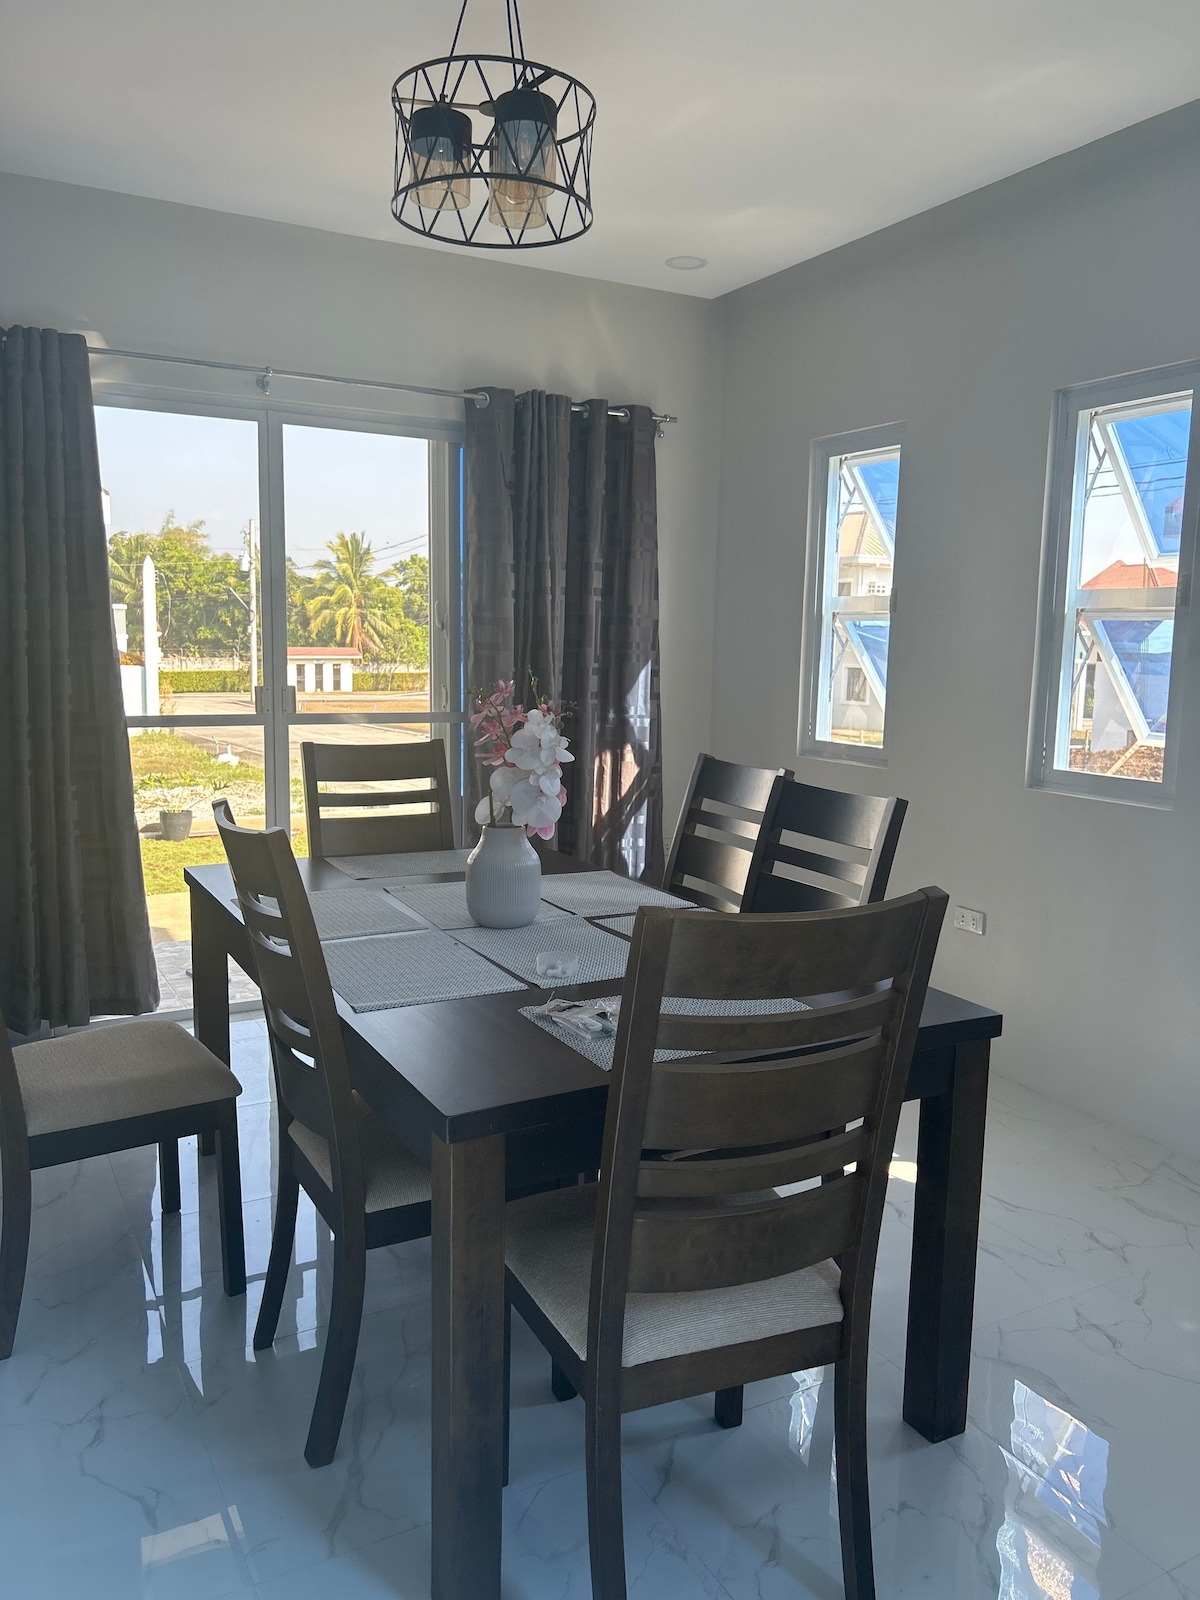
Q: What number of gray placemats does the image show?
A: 8